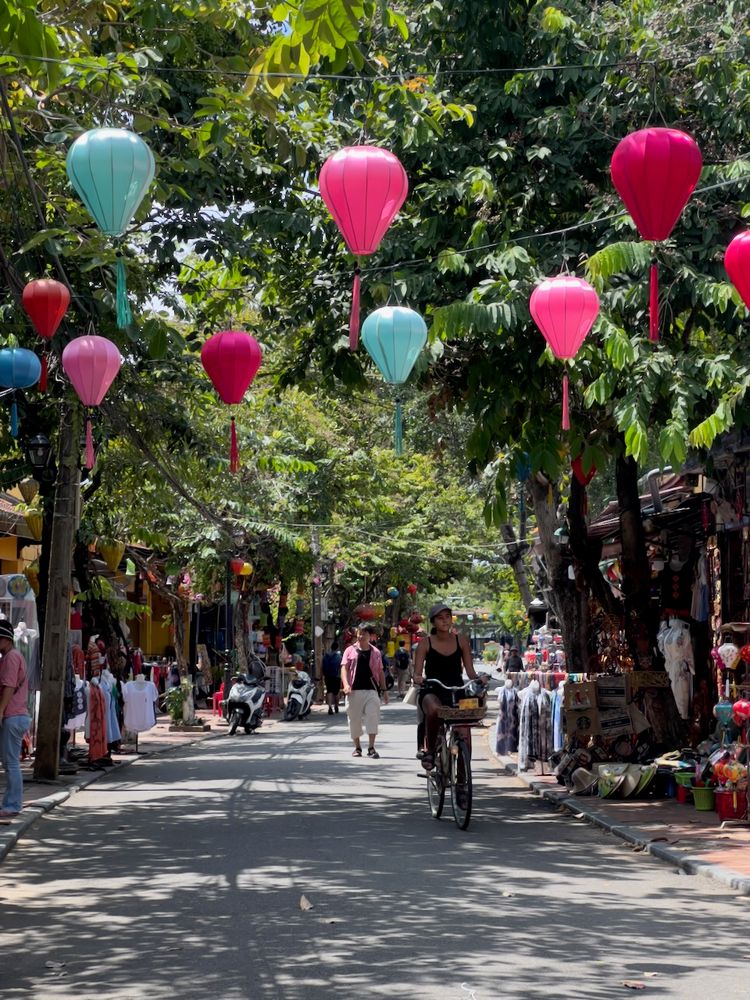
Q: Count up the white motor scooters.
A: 2